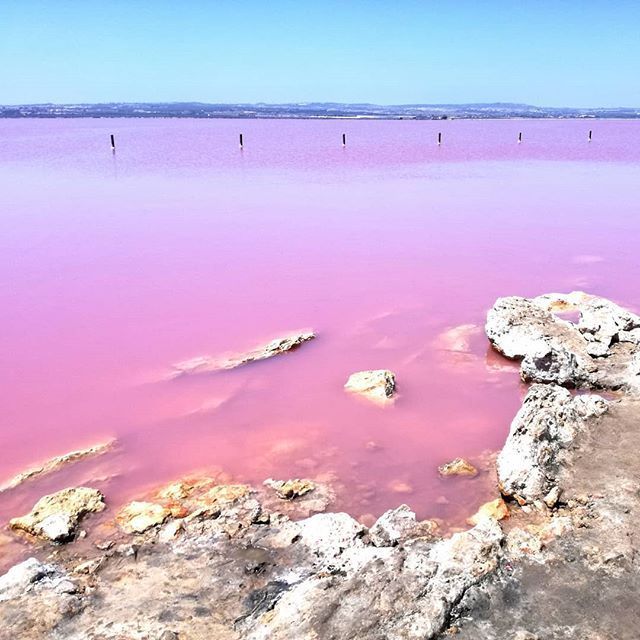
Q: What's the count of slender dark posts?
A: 6